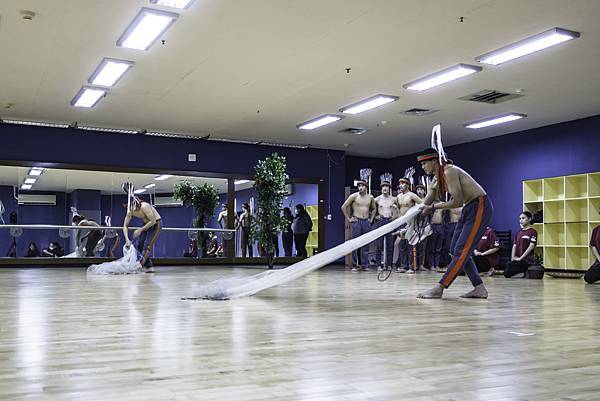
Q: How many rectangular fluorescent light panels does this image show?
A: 9